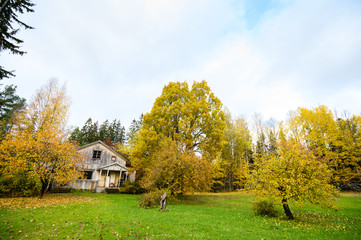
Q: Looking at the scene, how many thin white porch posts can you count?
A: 4